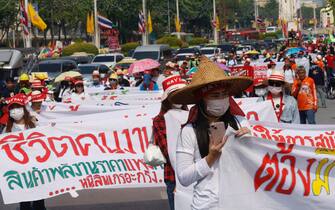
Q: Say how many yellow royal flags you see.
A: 5